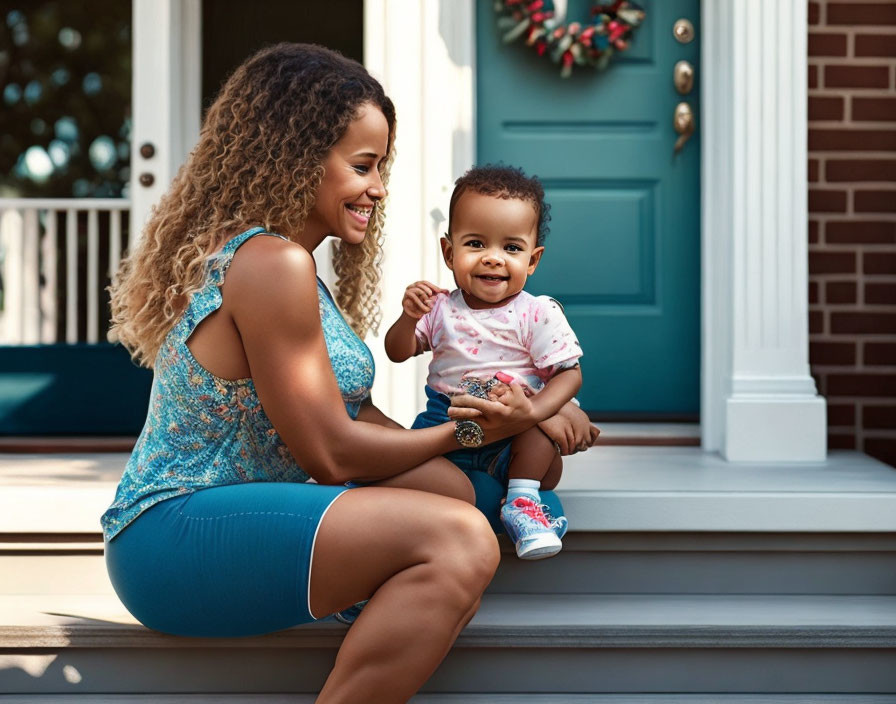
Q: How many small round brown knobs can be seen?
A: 2